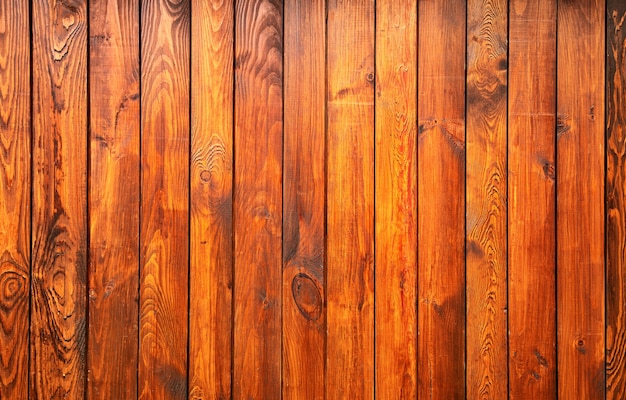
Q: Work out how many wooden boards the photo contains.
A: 14